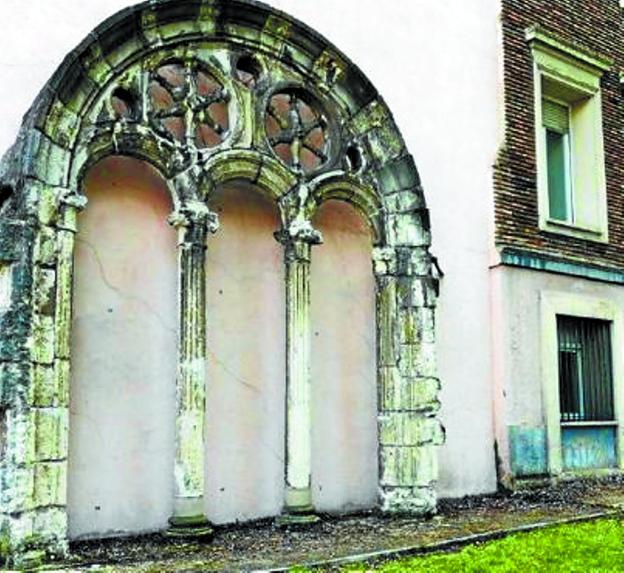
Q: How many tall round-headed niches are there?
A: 3